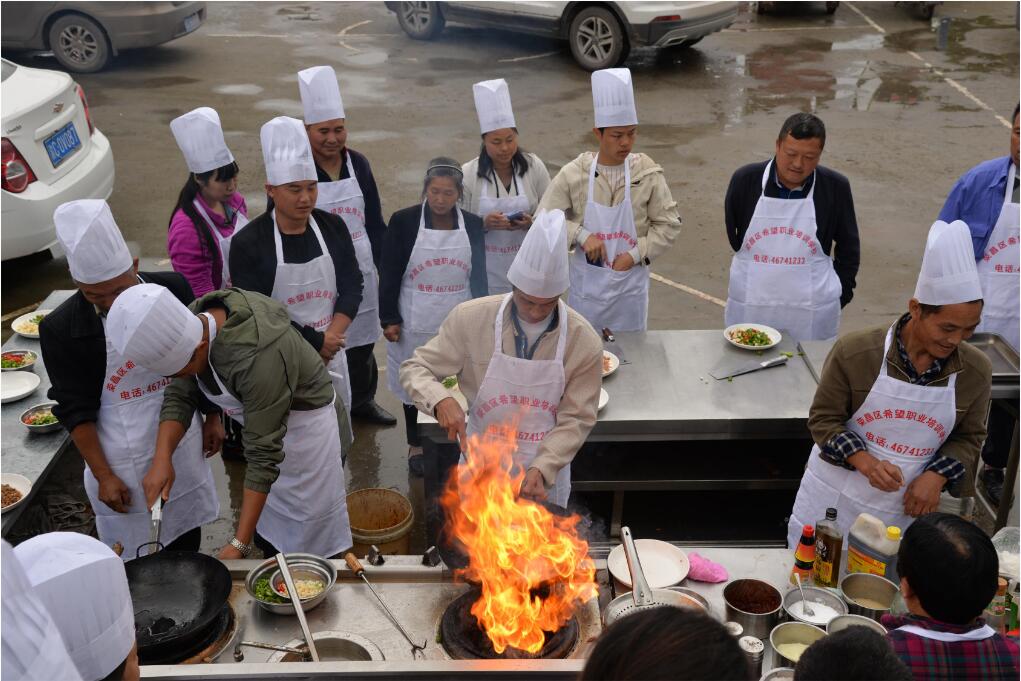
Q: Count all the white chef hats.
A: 11